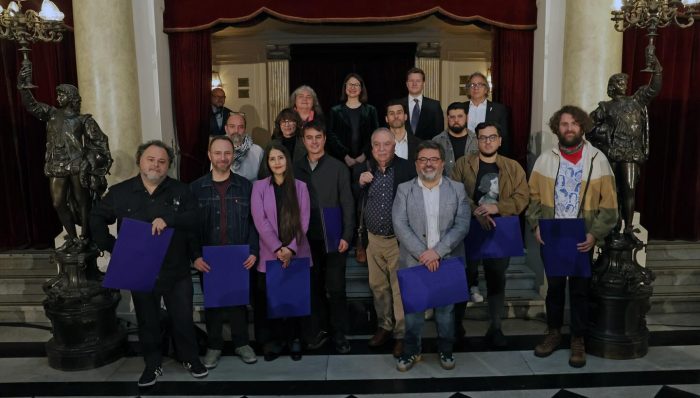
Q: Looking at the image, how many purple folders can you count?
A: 7